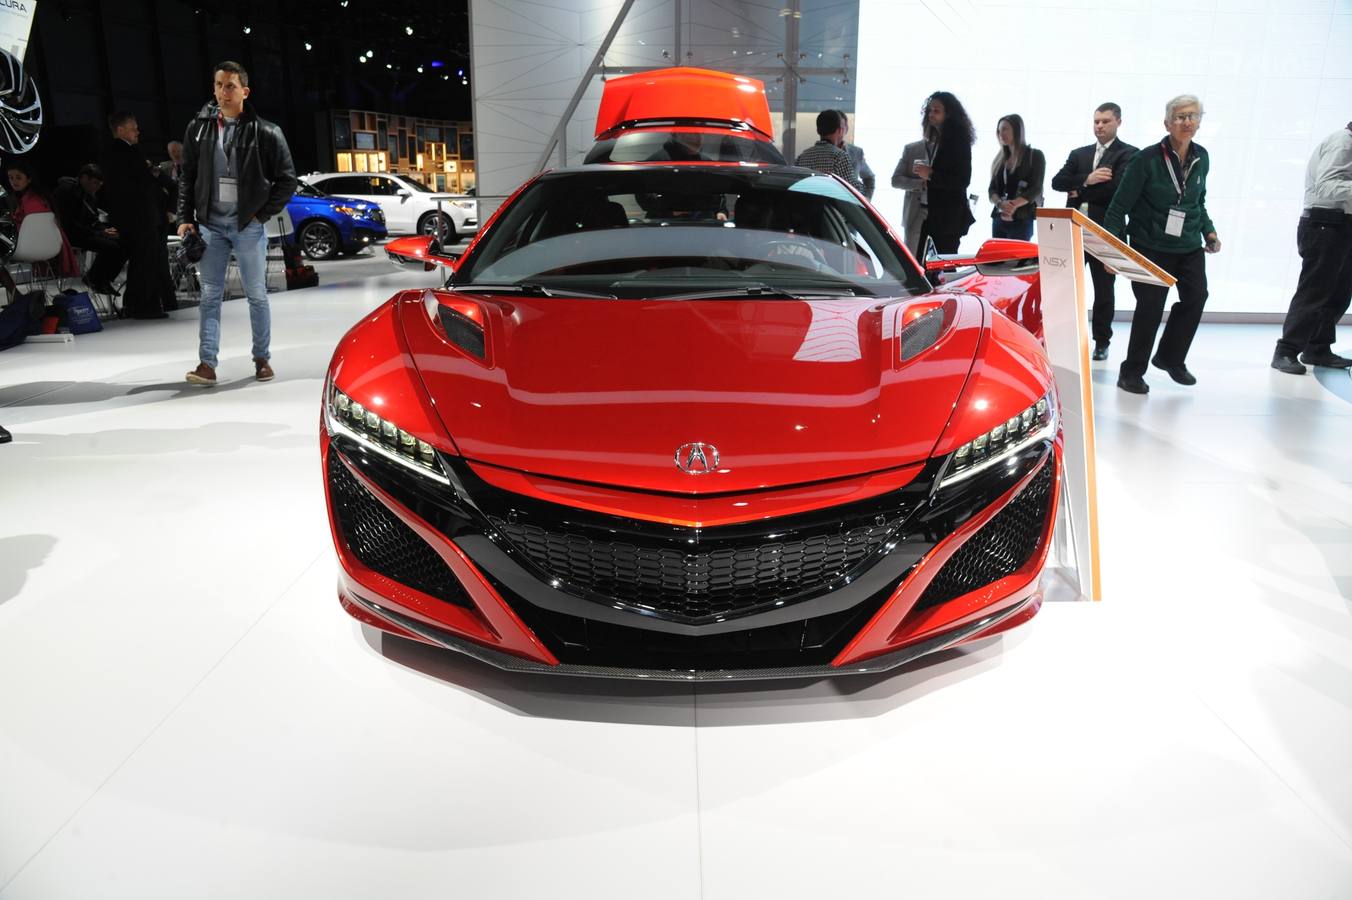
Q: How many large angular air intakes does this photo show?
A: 2